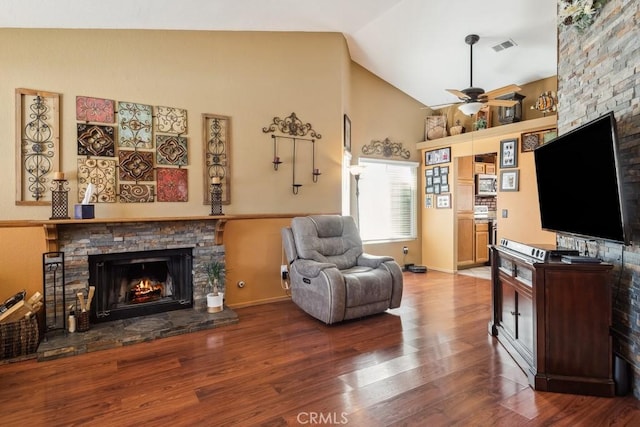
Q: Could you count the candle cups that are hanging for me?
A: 3